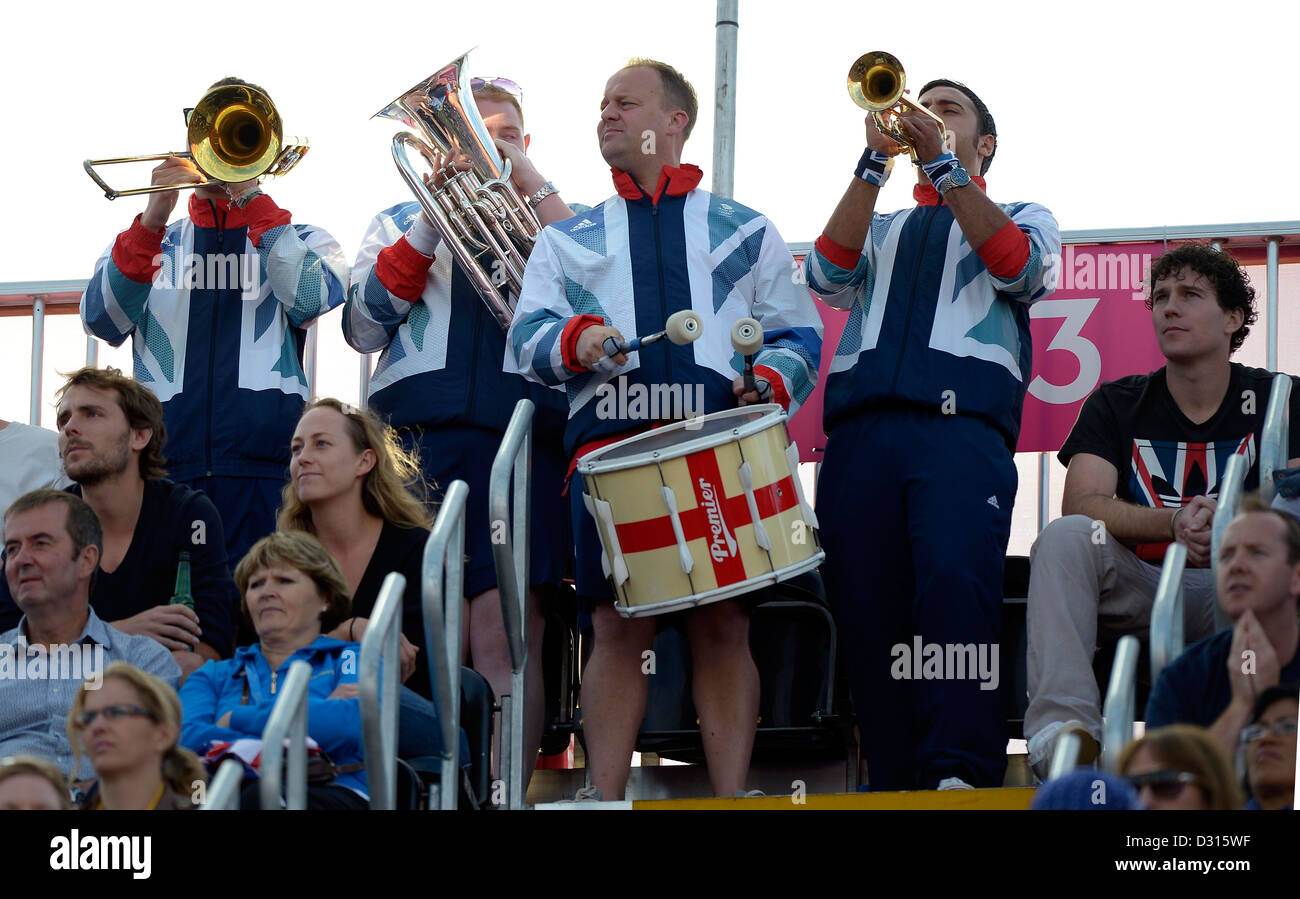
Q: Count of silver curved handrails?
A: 10